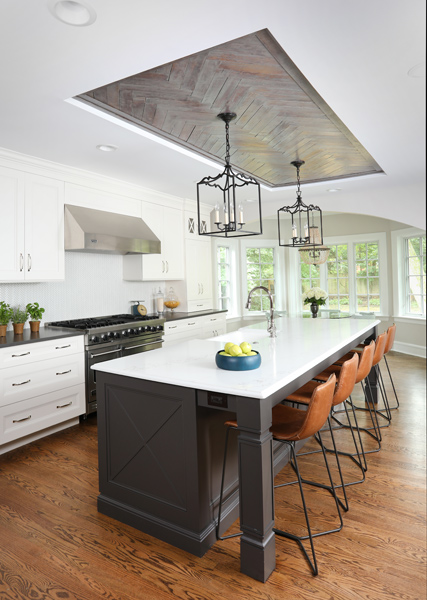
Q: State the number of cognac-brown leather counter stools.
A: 5